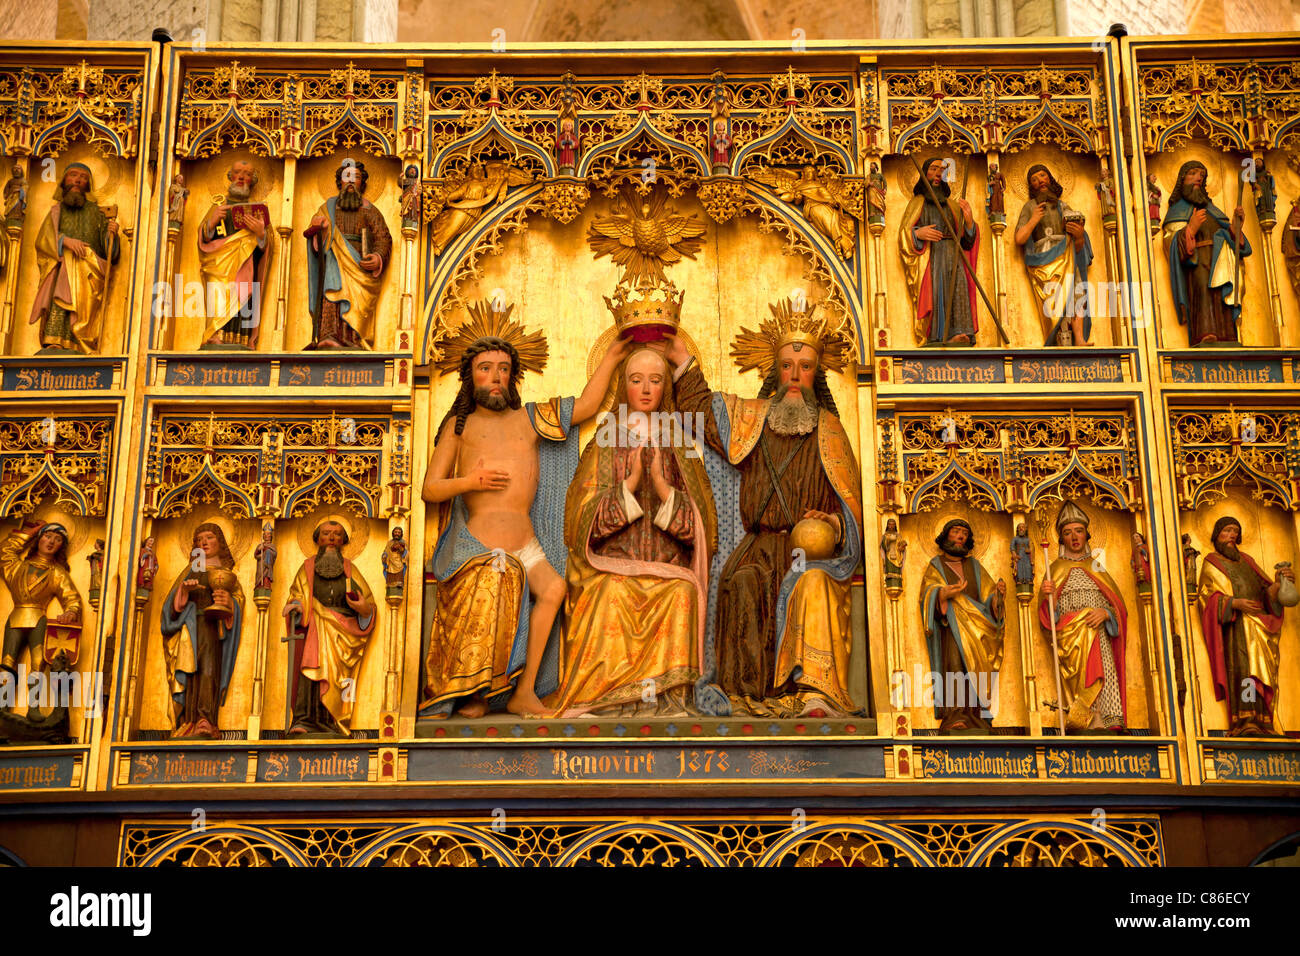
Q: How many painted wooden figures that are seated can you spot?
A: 3